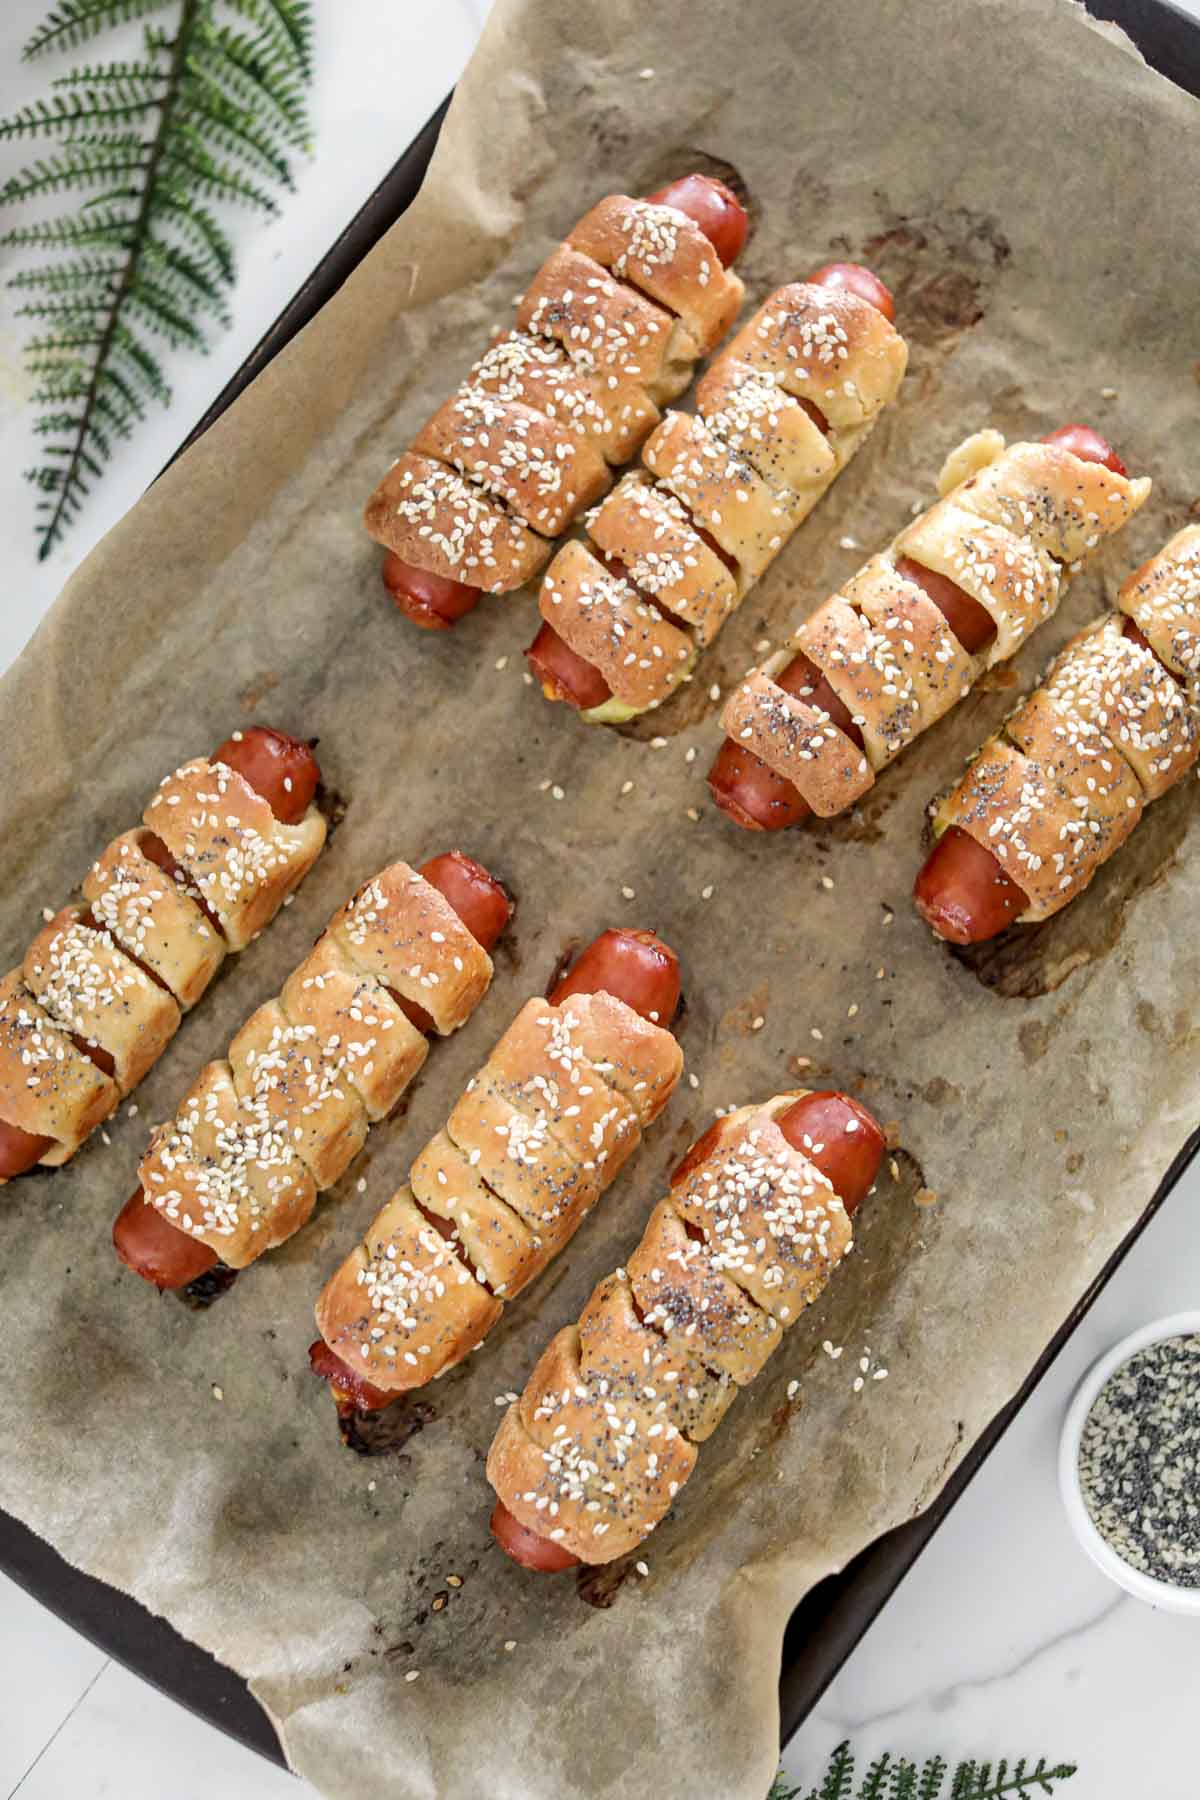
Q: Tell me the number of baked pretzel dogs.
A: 8